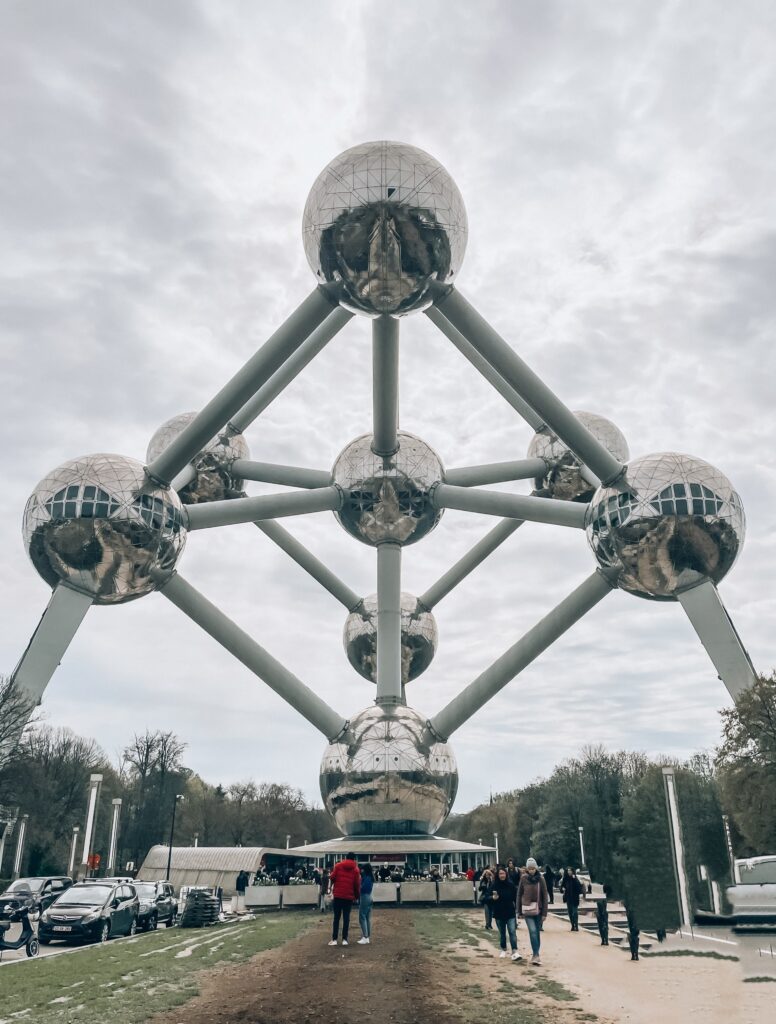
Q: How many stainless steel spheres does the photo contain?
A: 8